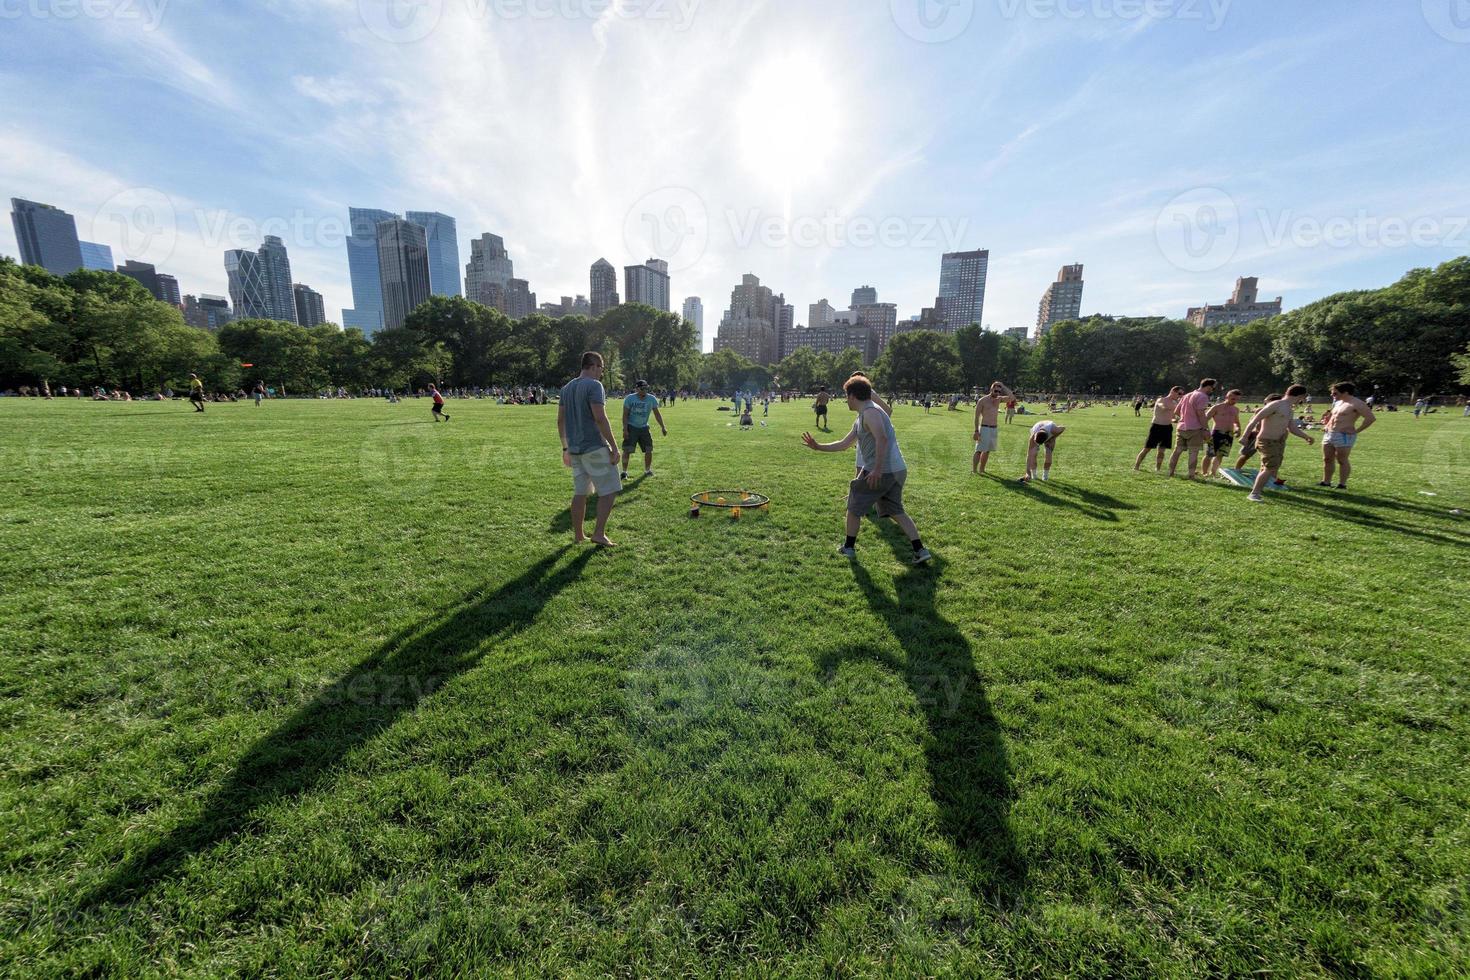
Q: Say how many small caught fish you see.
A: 0